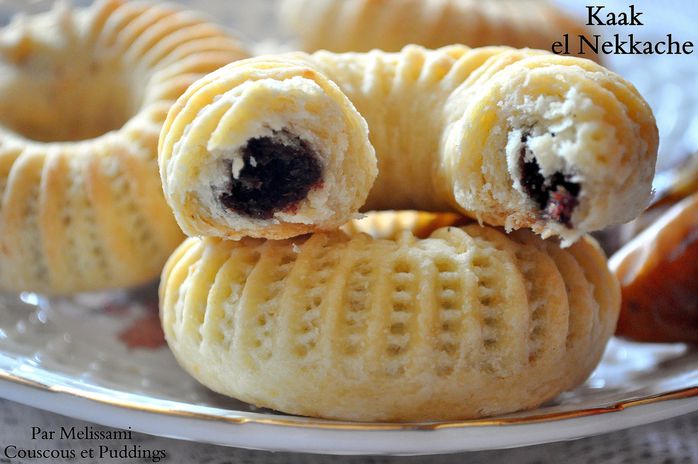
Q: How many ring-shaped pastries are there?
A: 4